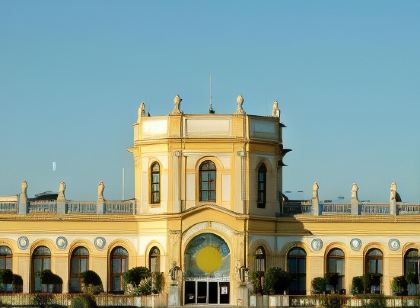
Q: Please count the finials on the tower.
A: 4